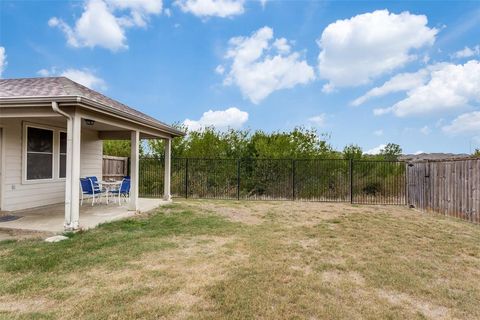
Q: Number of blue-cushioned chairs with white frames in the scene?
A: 4